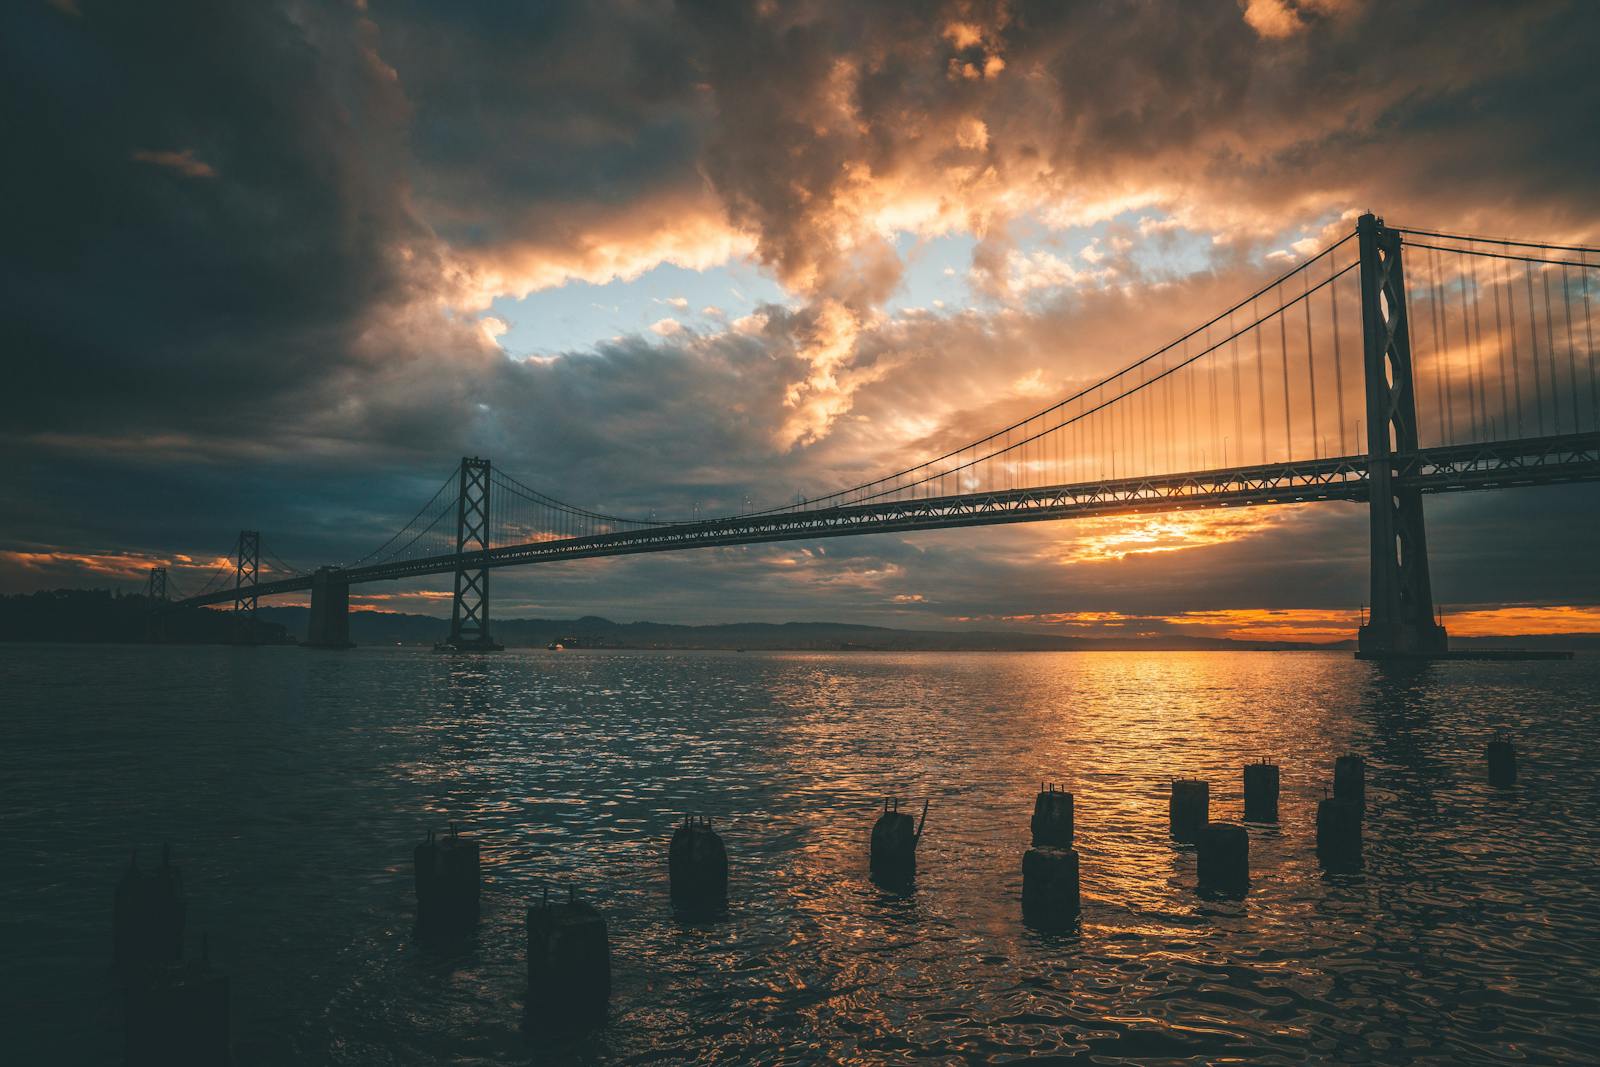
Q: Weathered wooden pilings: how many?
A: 14